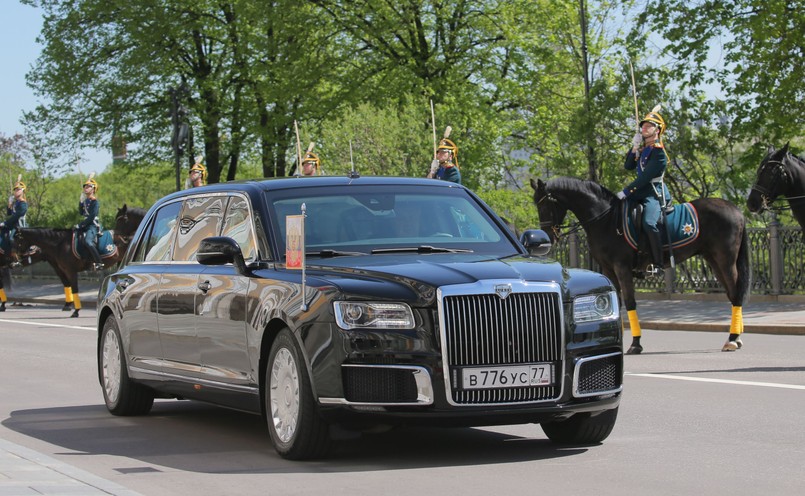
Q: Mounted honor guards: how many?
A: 6